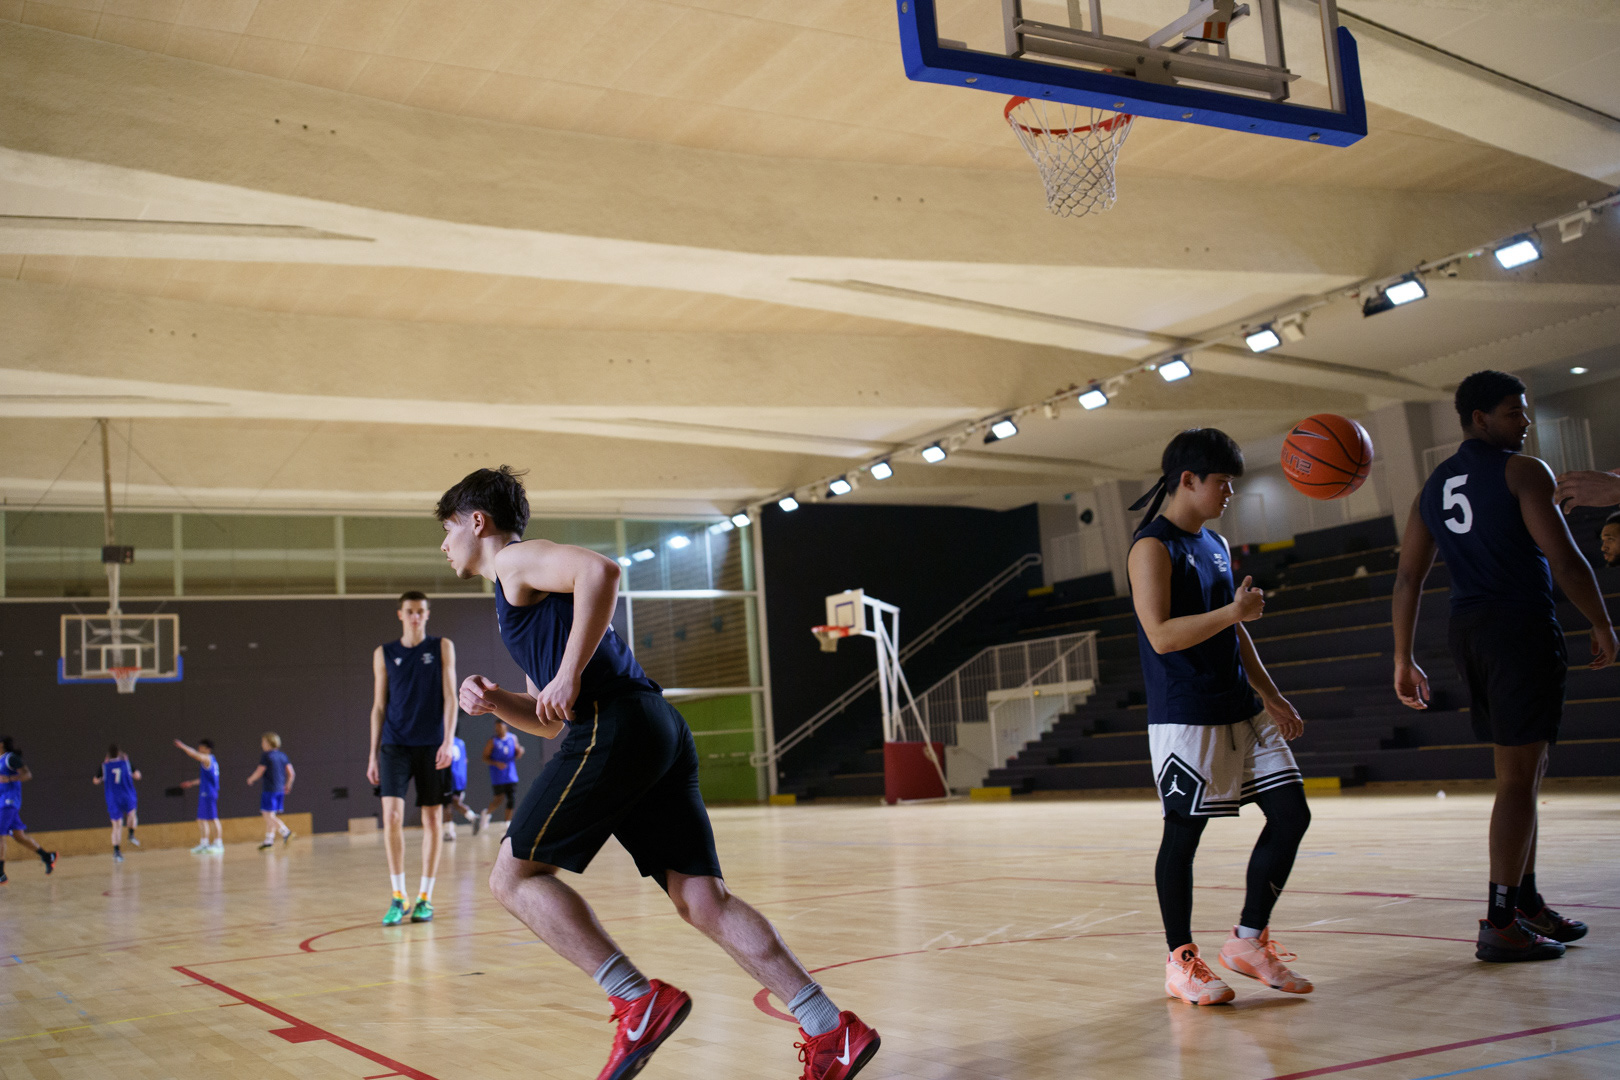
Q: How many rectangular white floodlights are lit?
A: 11